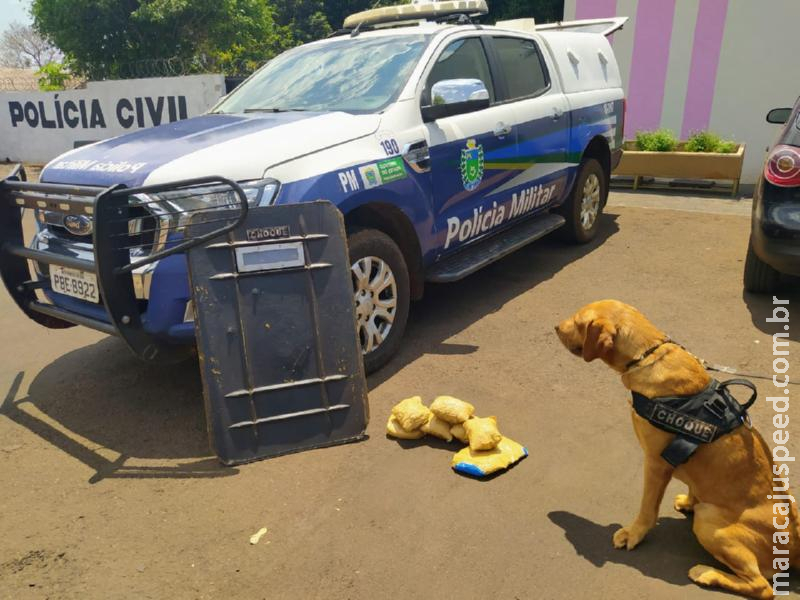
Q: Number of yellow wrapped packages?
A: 7